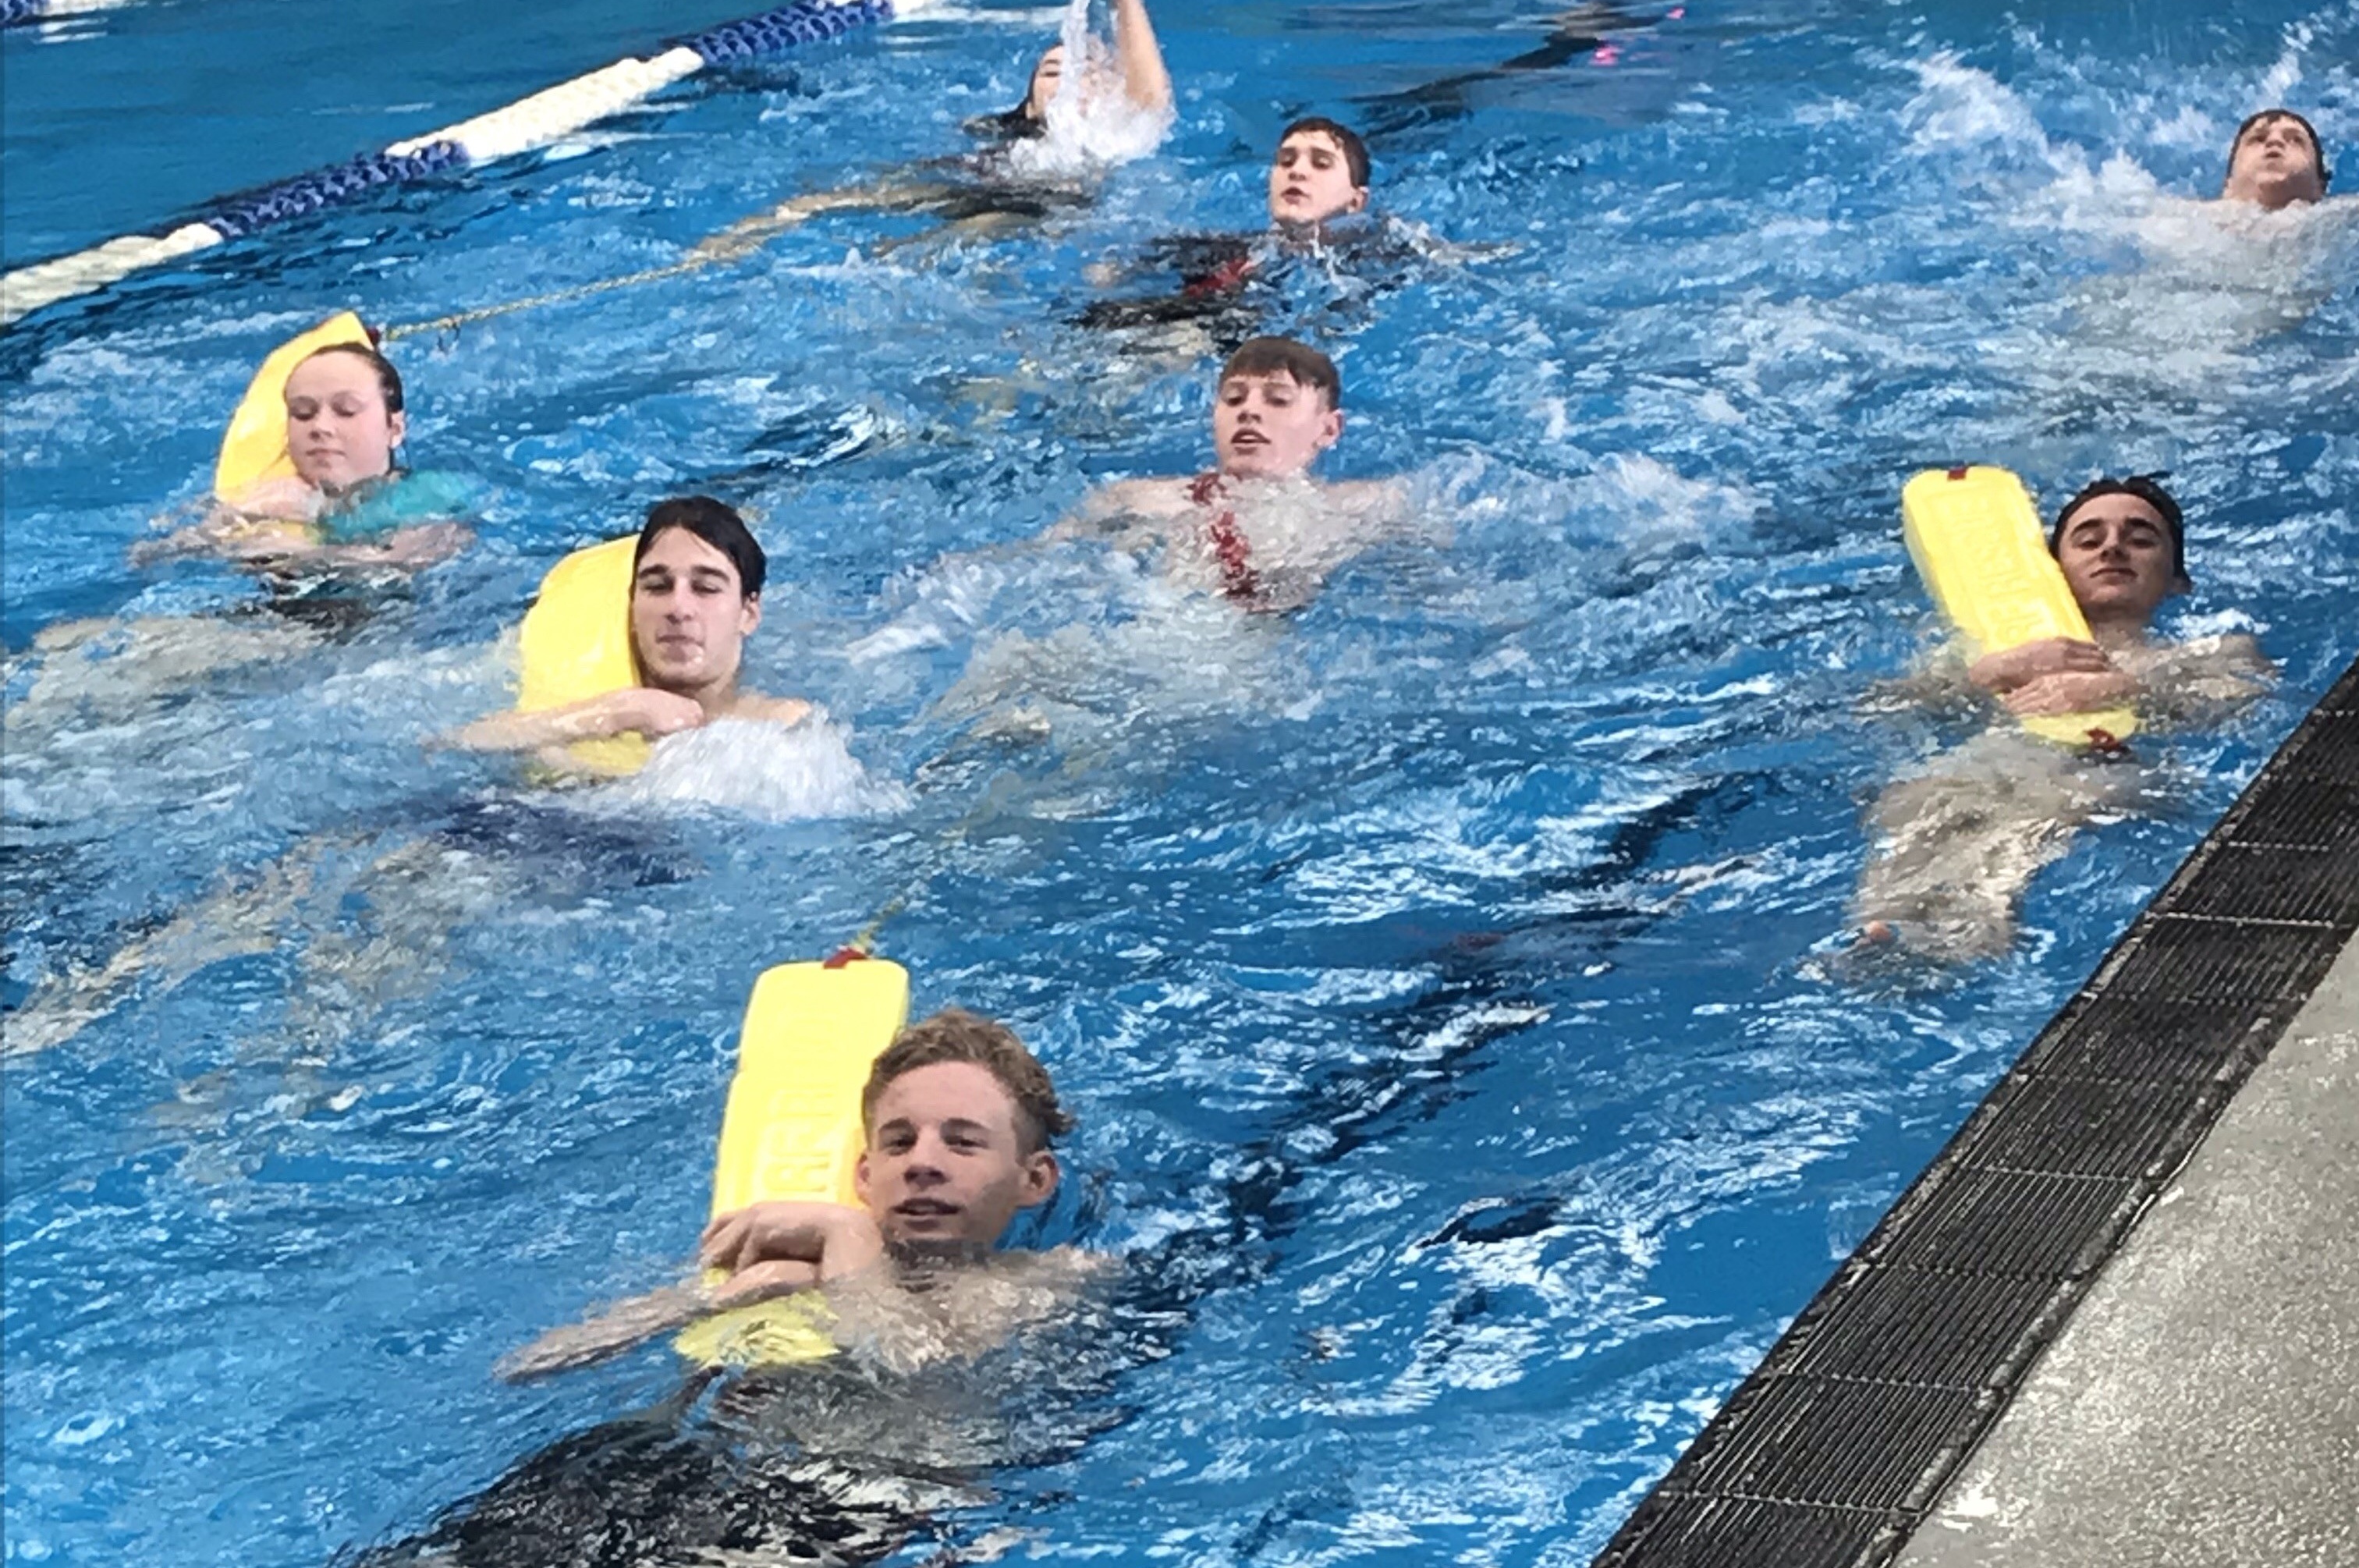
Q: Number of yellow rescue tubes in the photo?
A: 4